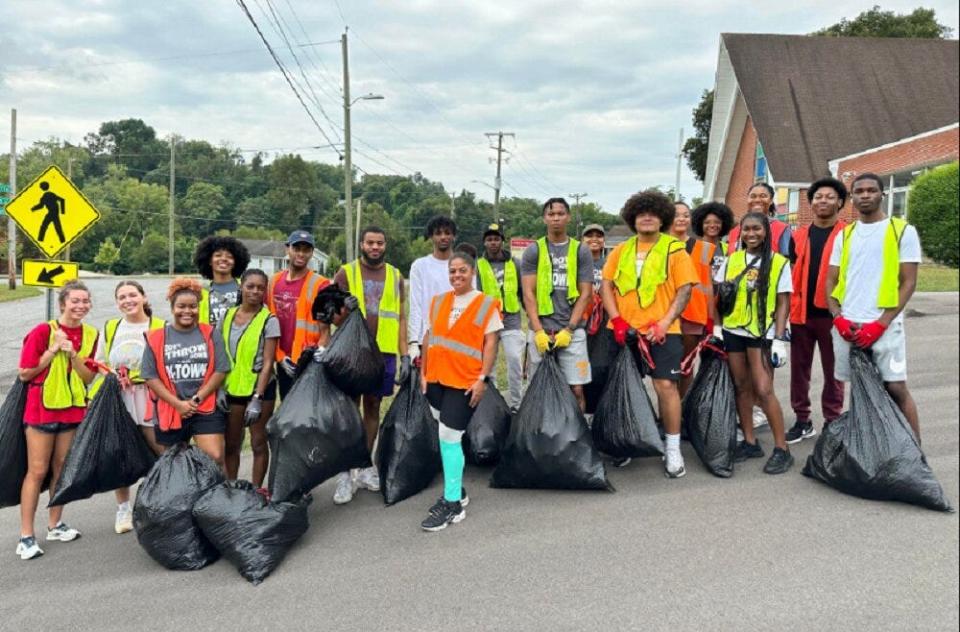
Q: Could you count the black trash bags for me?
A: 12